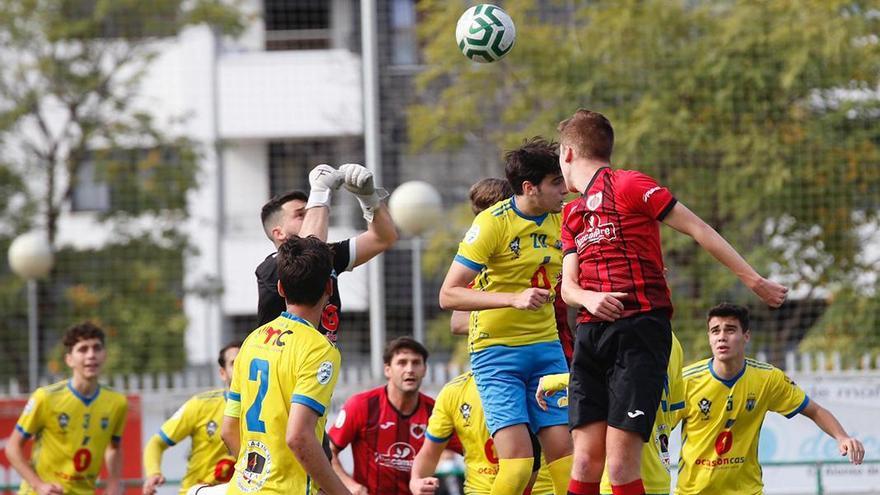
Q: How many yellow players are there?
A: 7